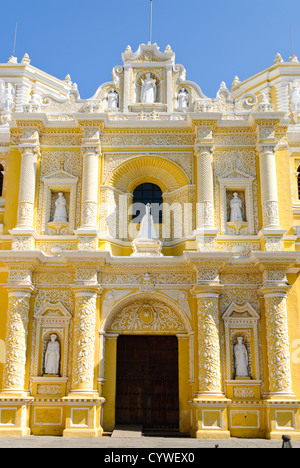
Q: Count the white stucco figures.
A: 8